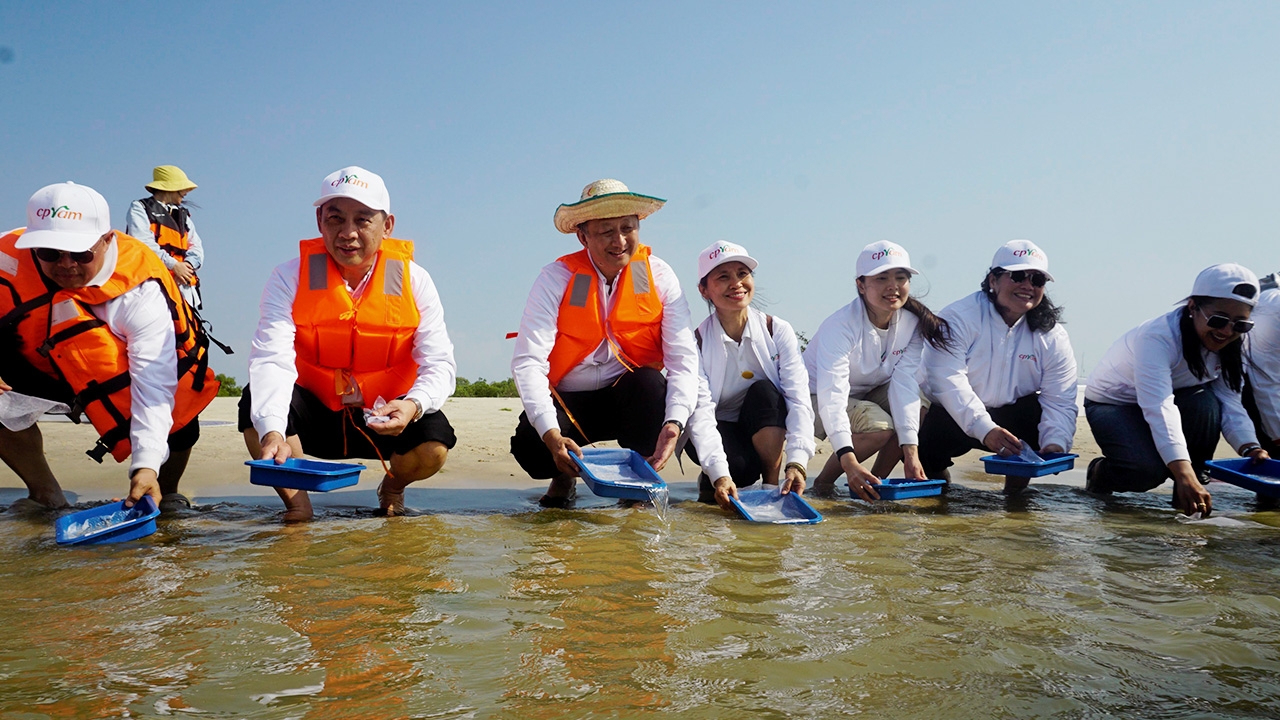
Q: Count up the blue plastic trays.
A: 7